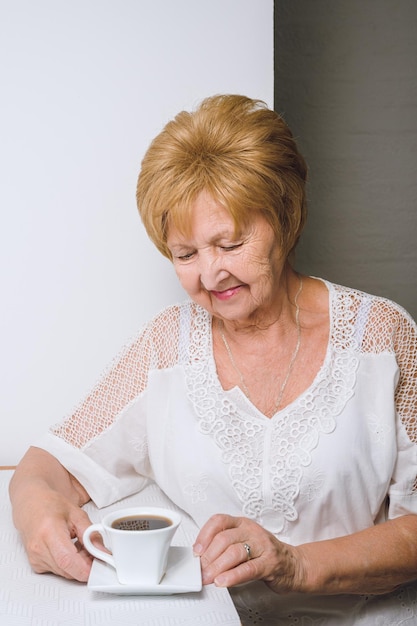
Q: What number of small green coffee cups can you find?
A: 0